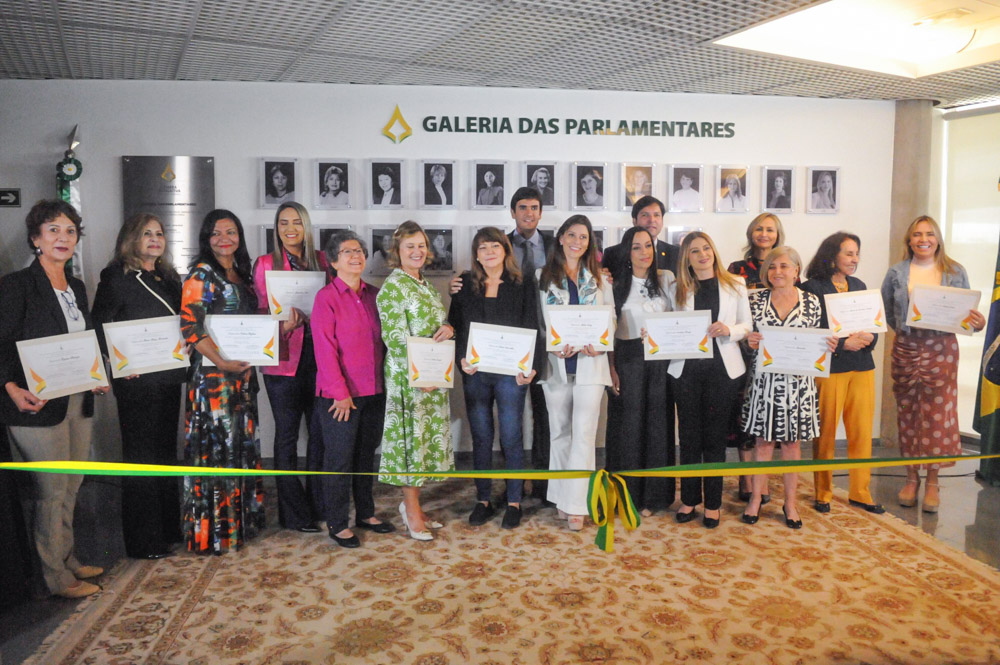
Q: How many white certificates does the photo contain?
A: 11